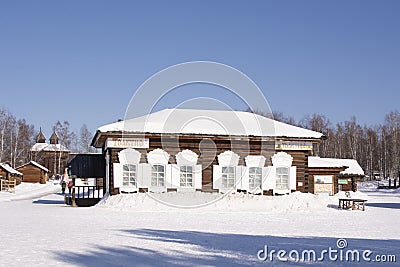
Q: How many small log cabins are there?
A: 2